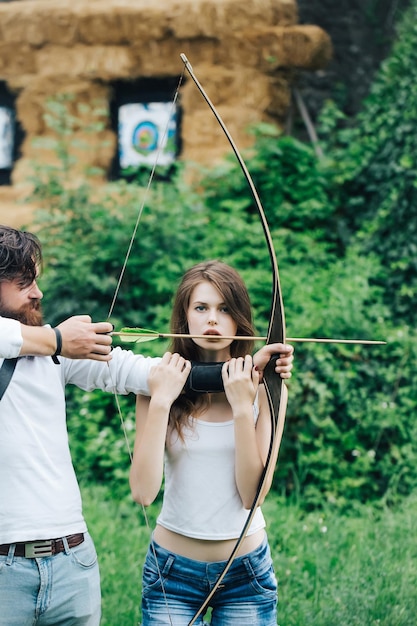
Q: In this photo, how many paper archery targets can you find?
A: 2